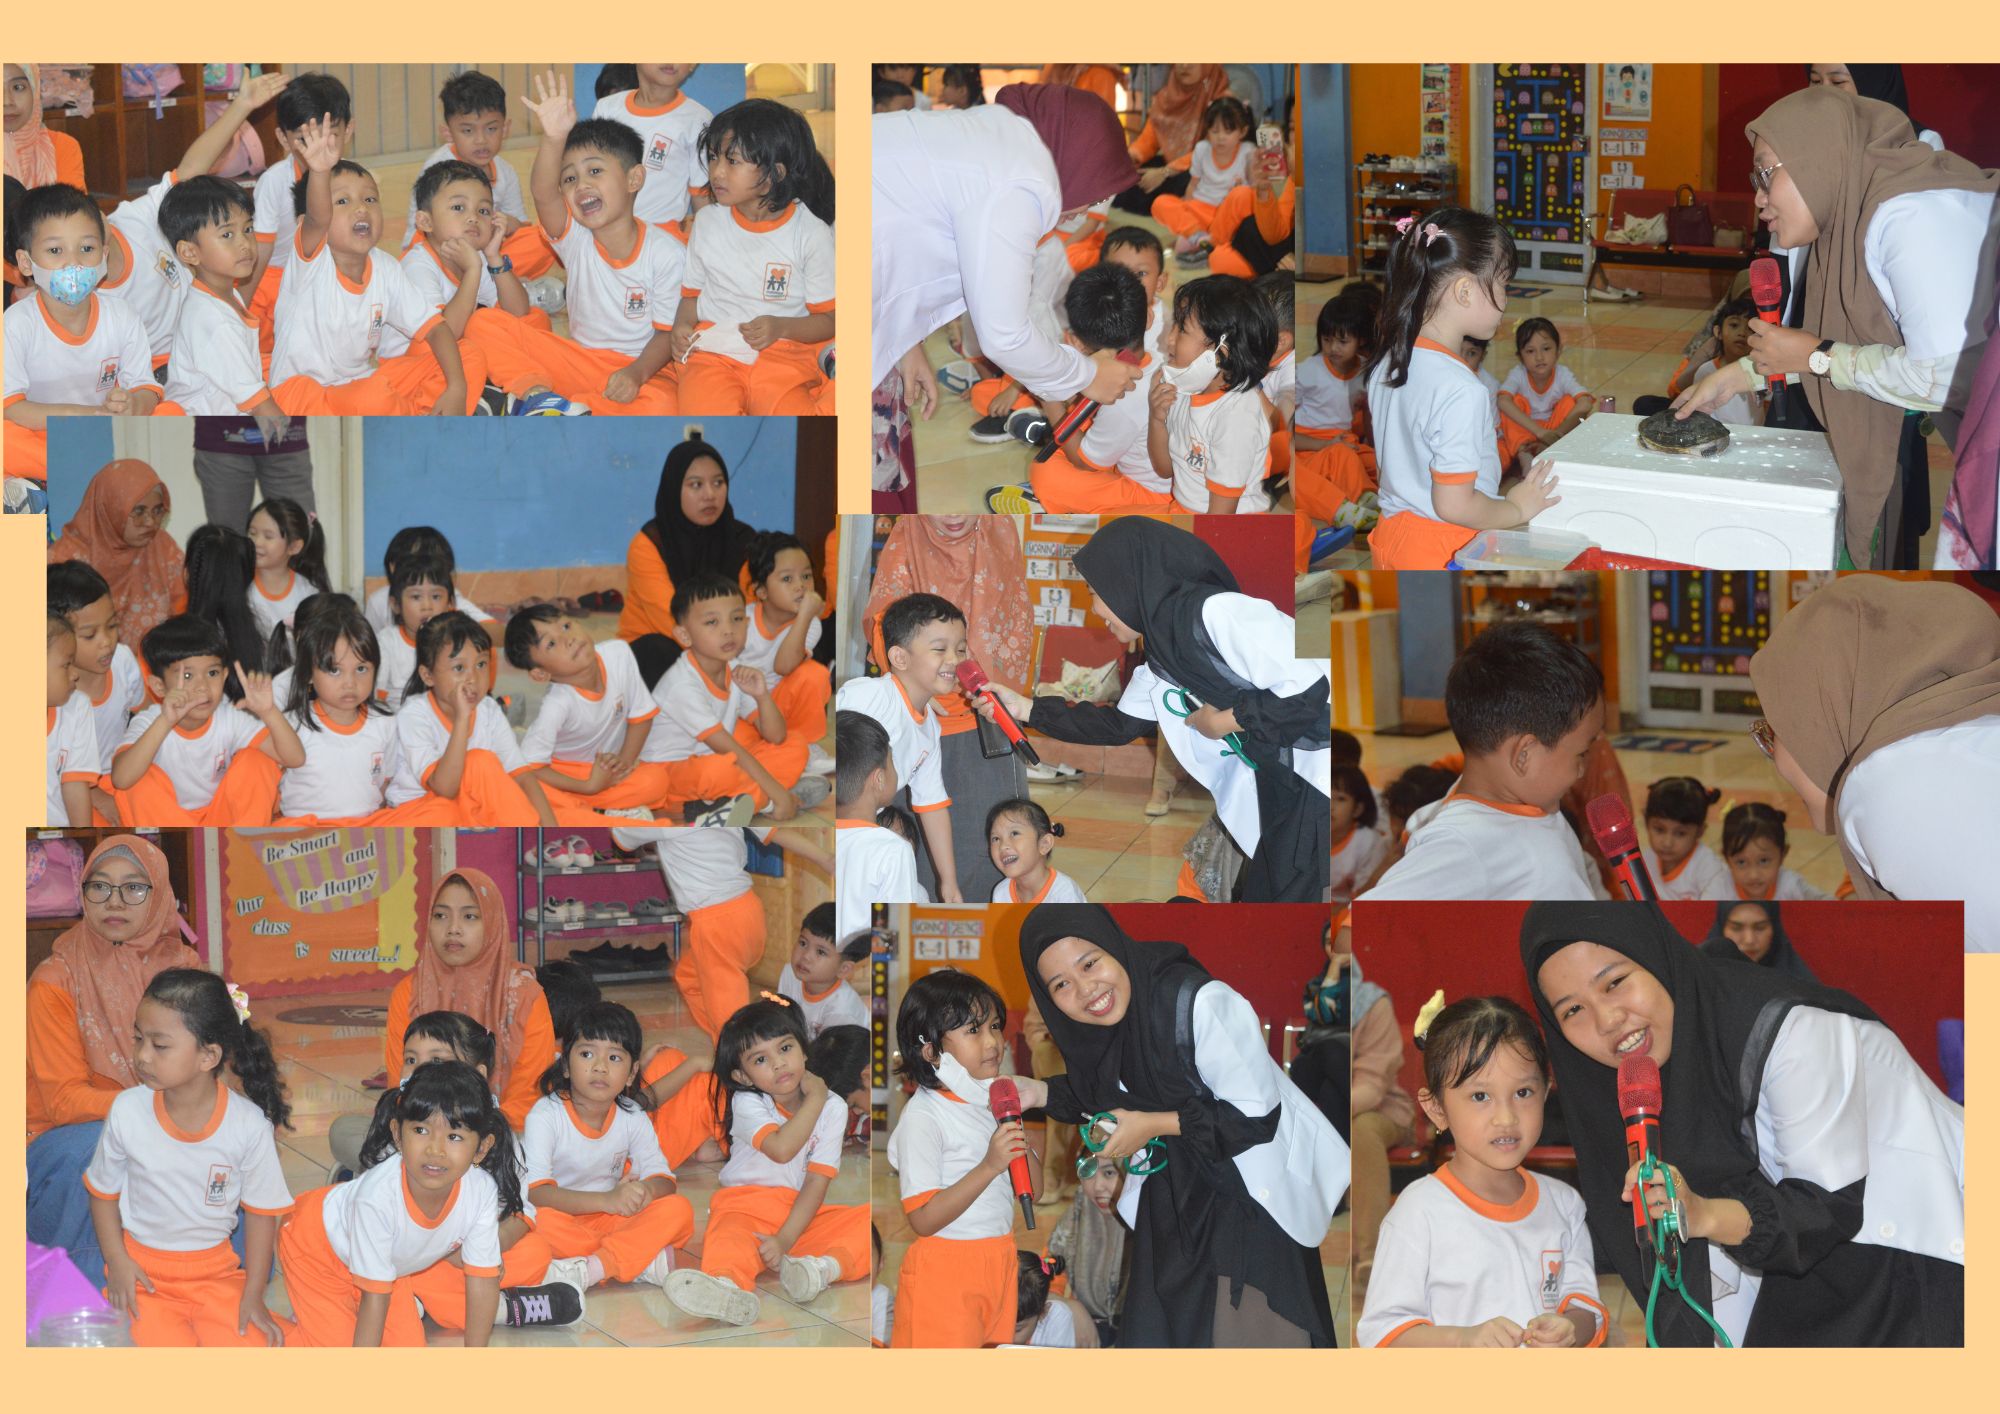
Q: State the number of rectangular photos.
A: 9